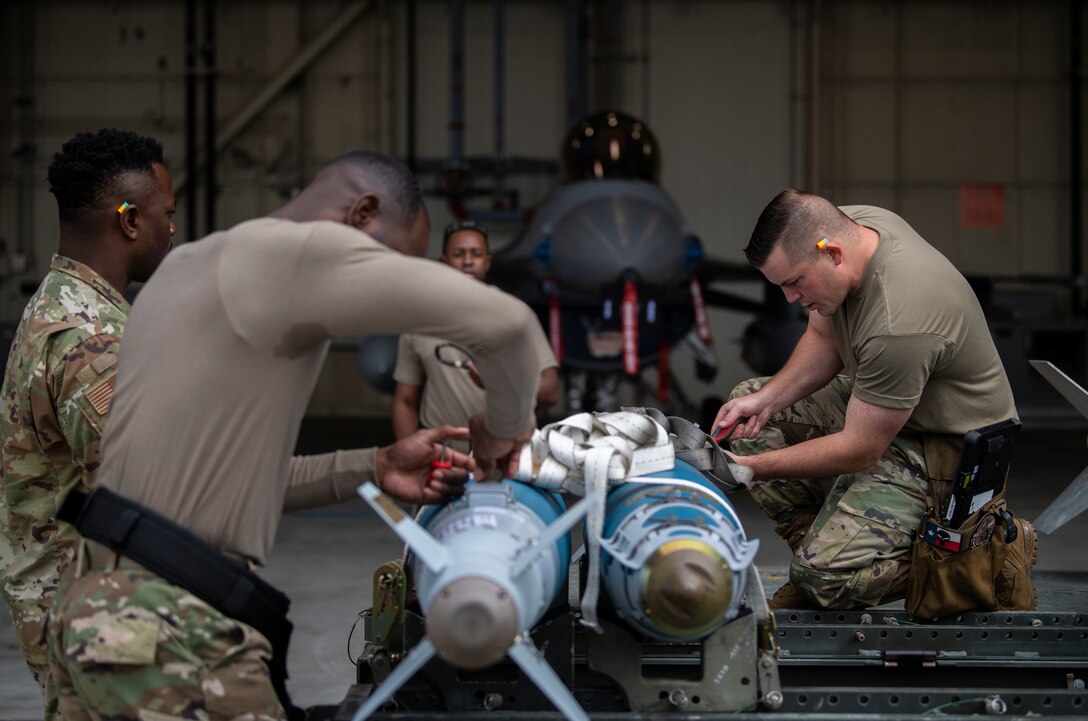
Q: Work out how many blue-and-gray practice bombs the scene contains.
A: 2